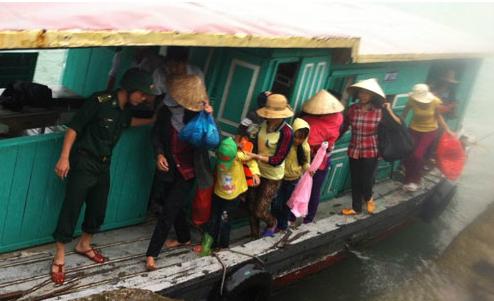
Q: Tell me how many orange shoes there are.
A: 2